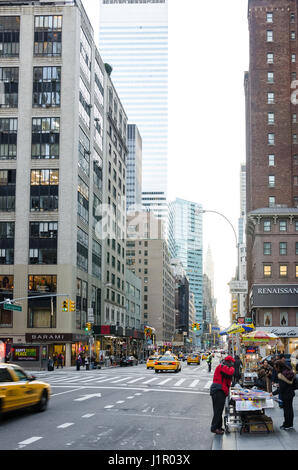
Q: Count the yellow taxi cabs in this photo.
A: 5